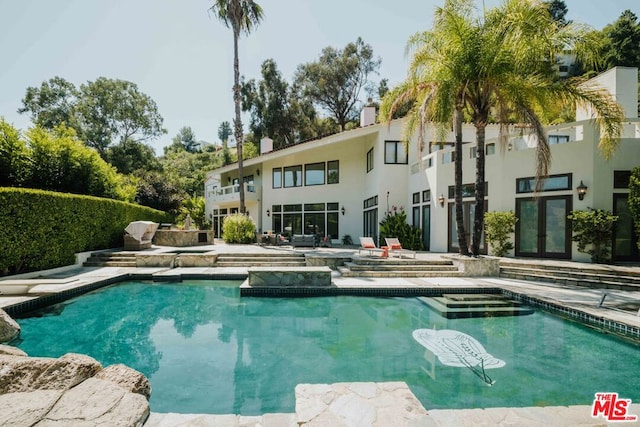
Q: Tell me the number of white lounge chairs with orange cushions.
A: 2